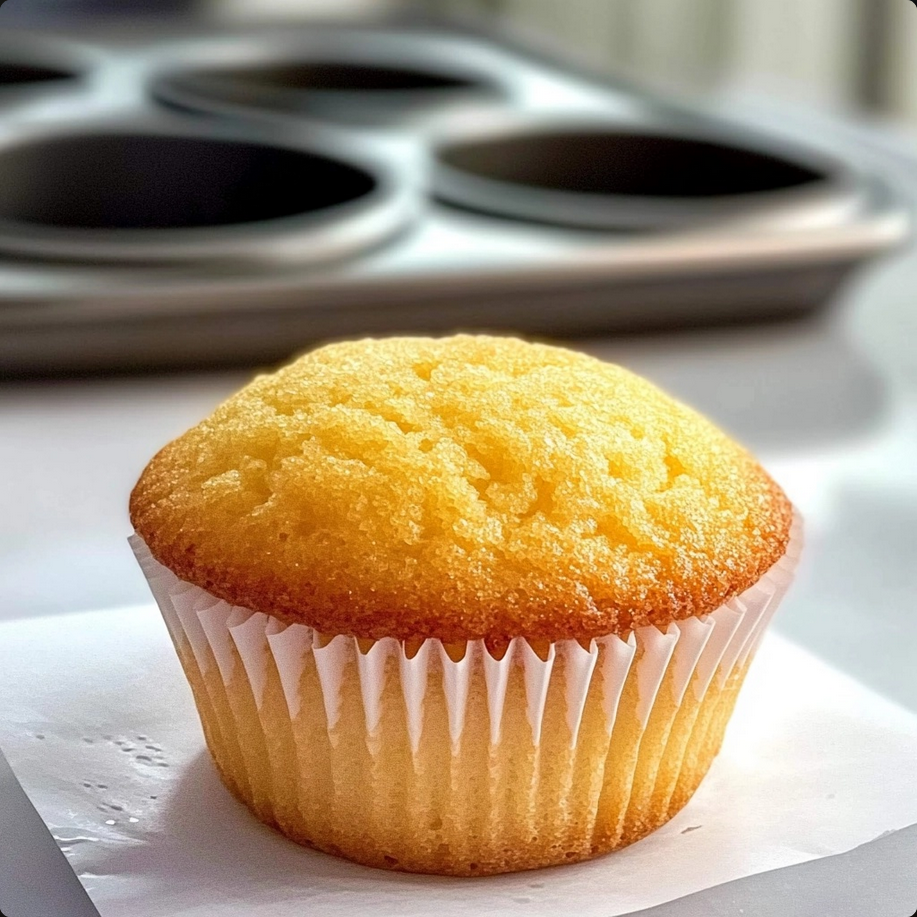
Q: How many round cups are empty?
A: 4